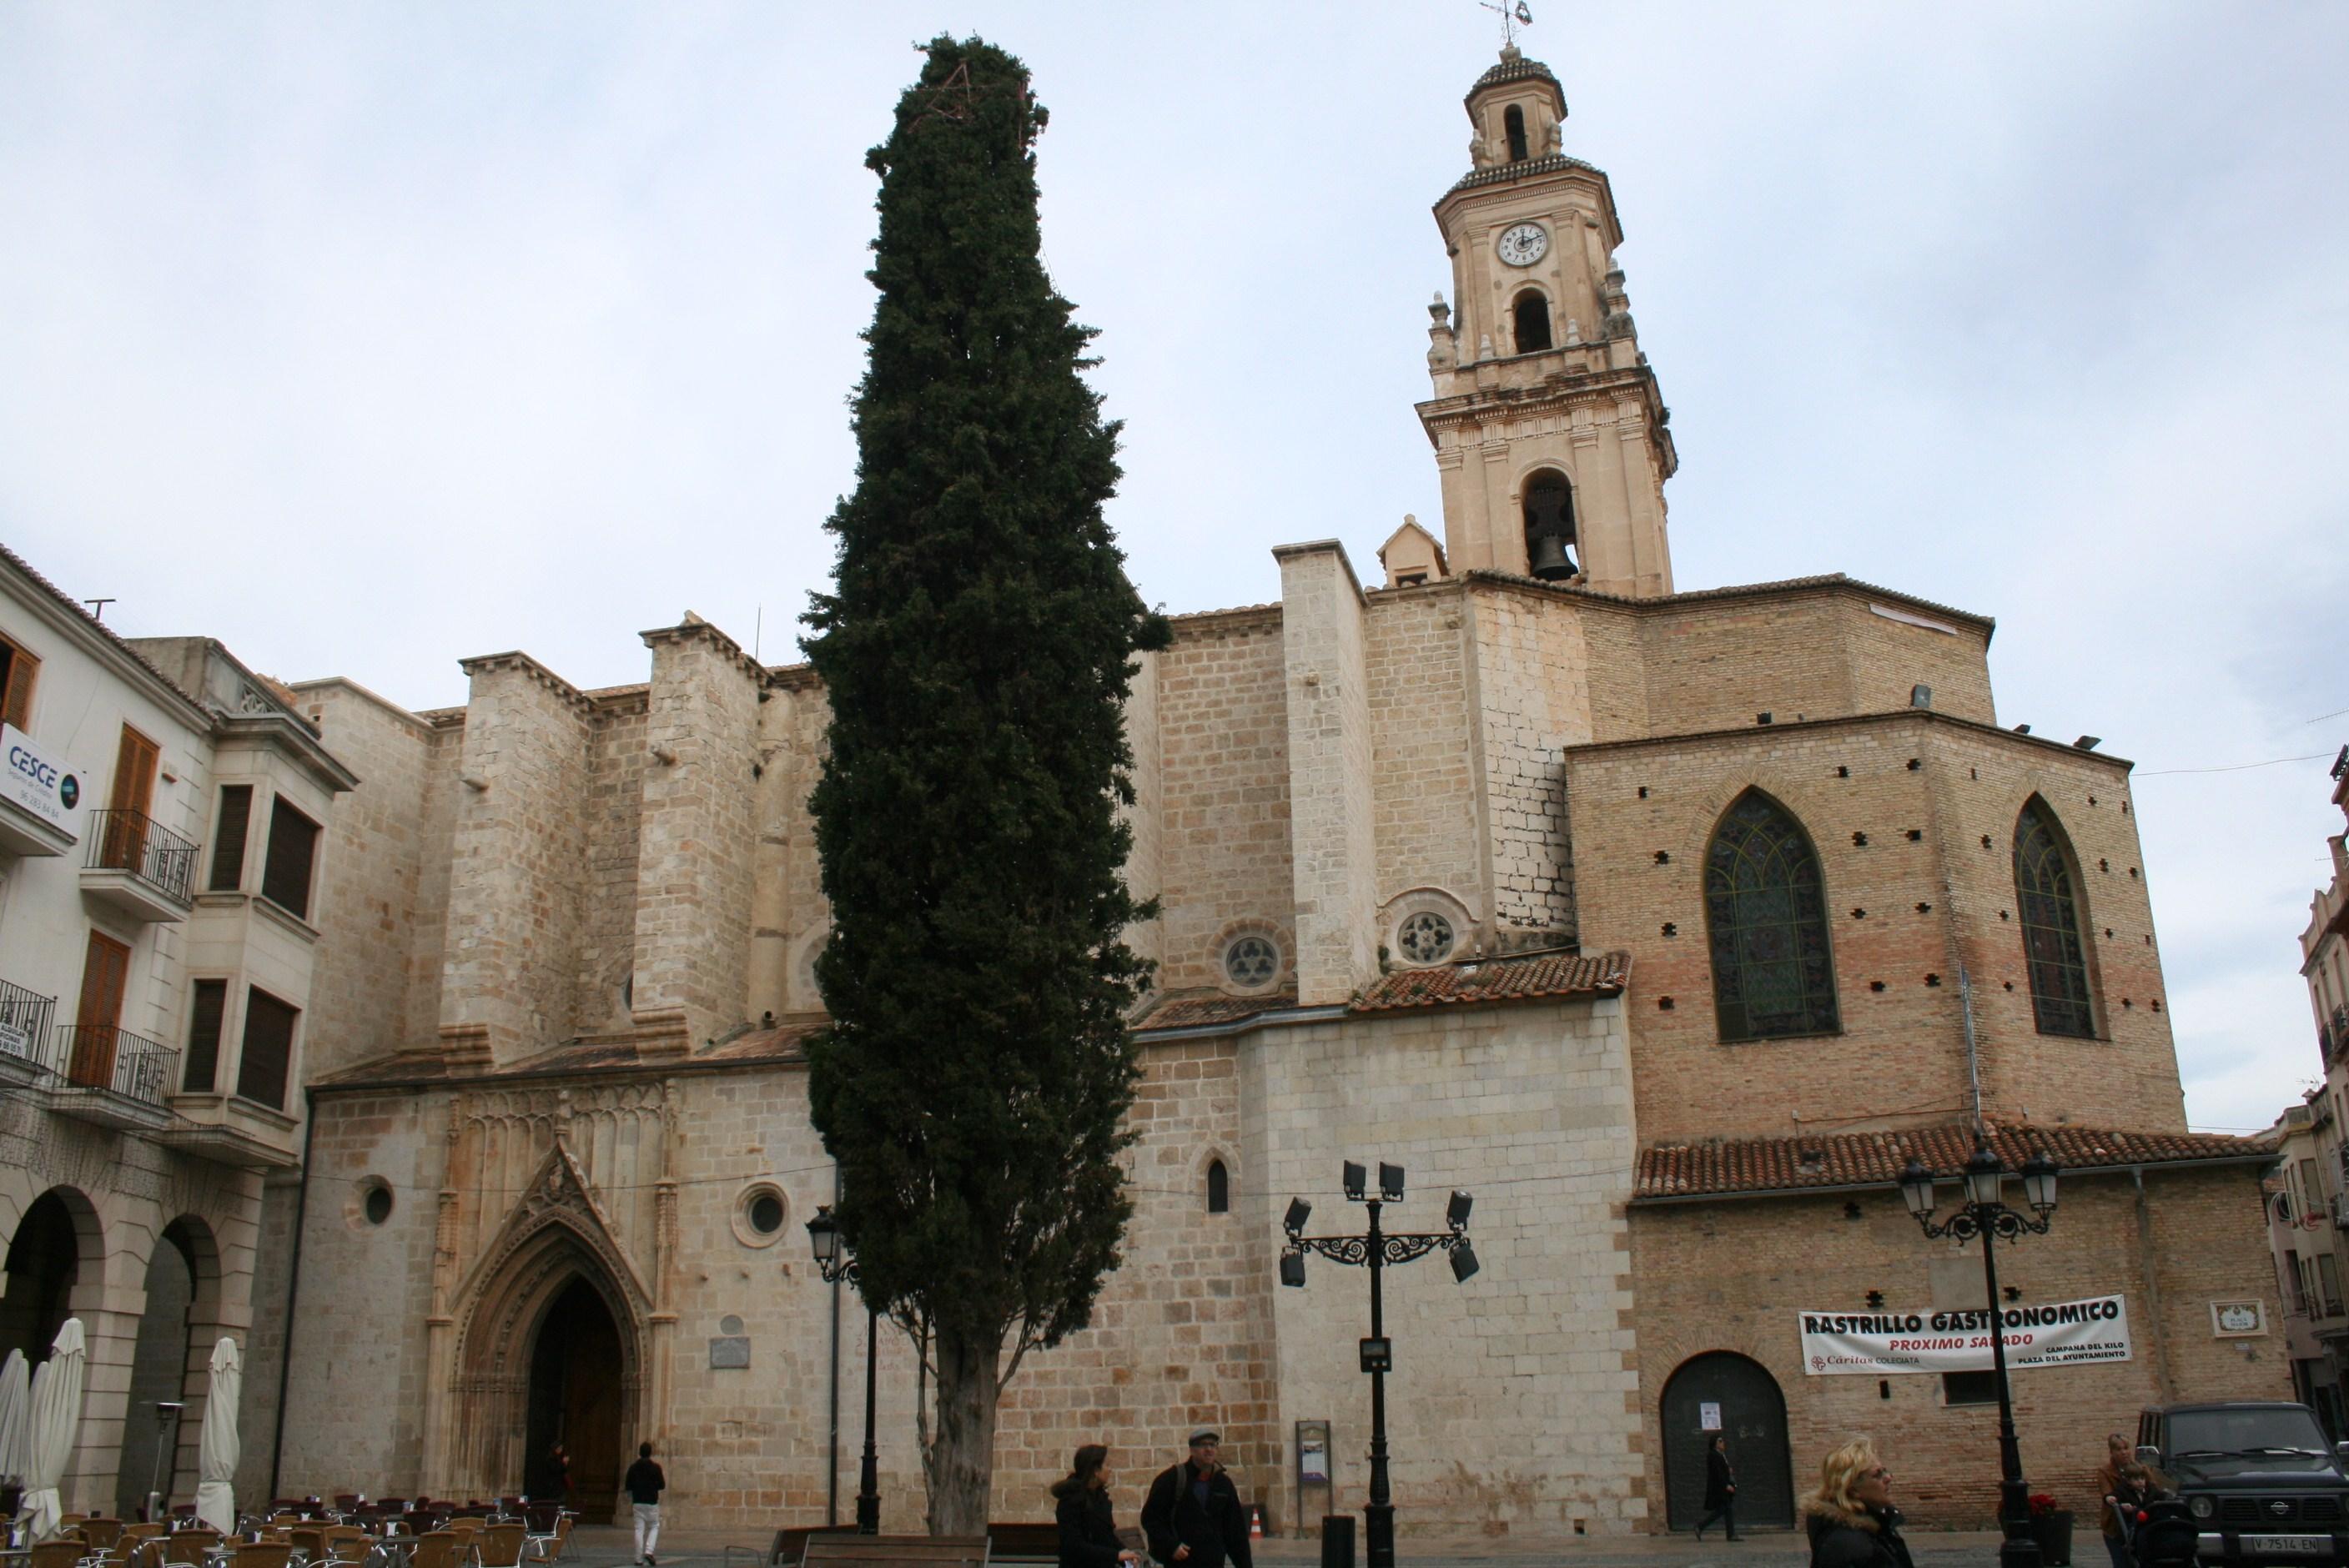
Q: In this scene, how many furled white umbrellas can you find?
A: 5